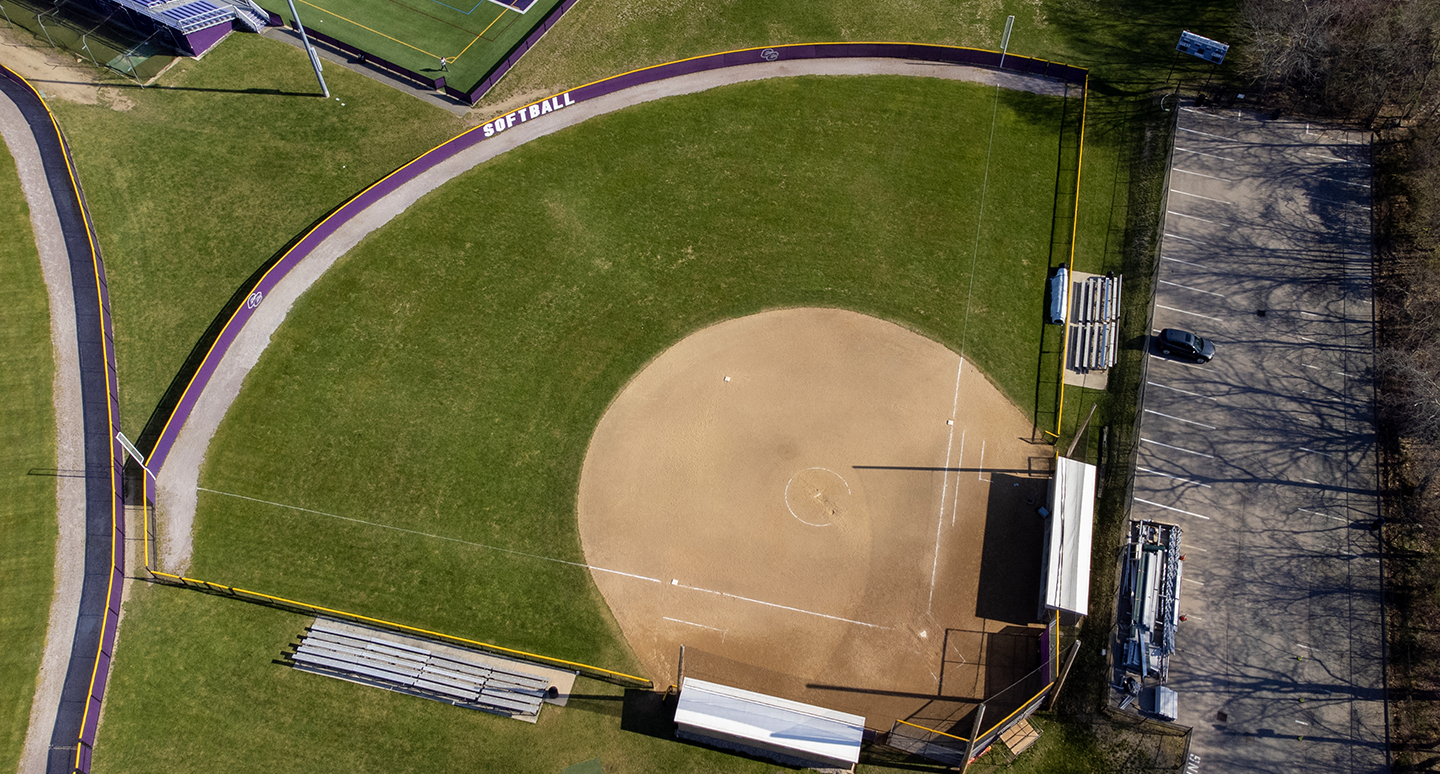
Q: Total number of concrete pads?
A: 2